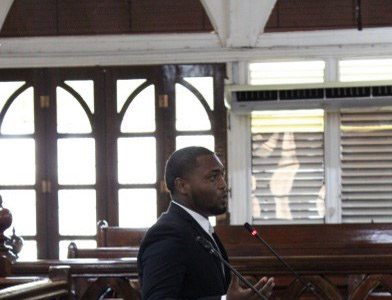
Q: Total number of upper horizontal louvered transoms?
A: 2